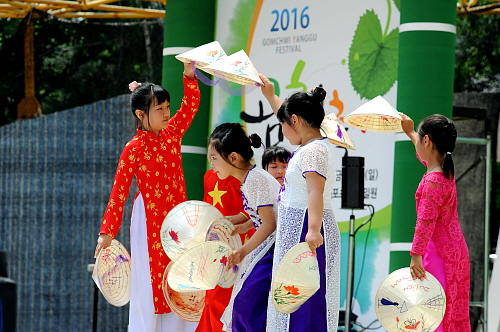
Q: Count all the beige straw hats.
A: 11